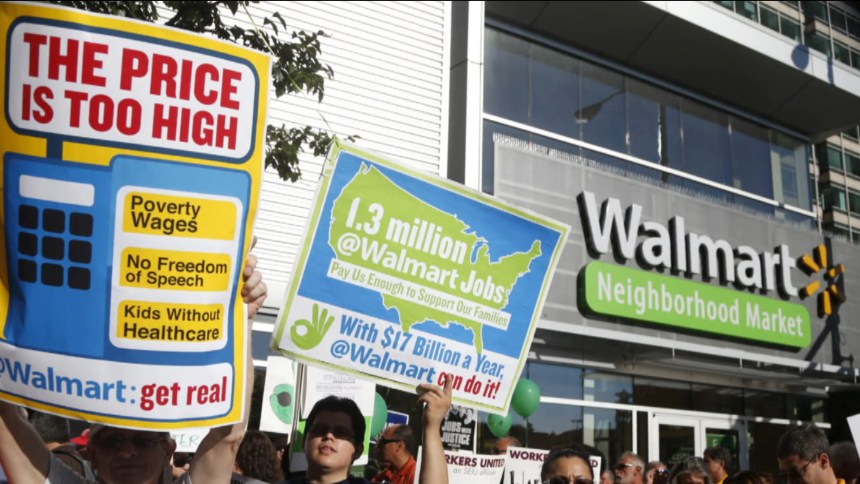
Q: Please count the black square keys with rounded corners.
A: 9